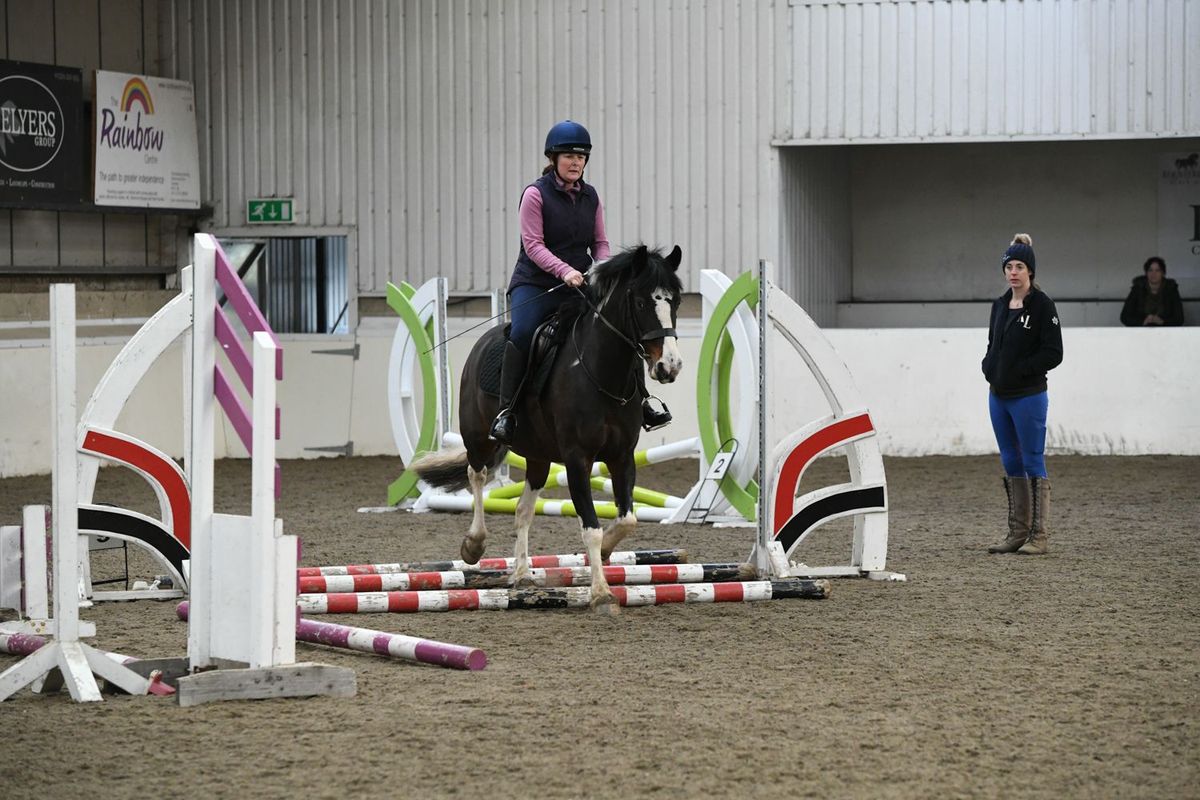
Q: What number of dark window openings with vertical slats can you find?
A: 1